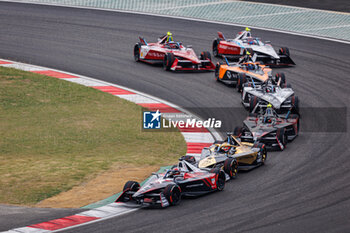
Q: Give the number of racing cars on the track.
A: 7